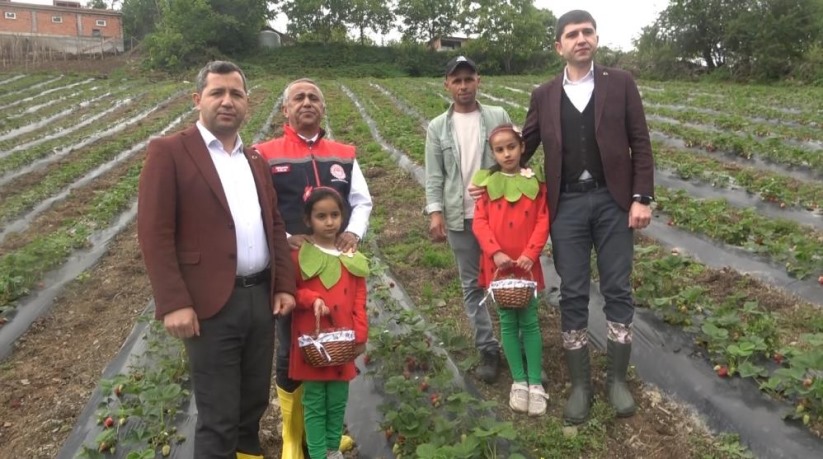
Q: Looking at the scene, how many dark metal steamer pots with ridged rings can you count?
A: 0